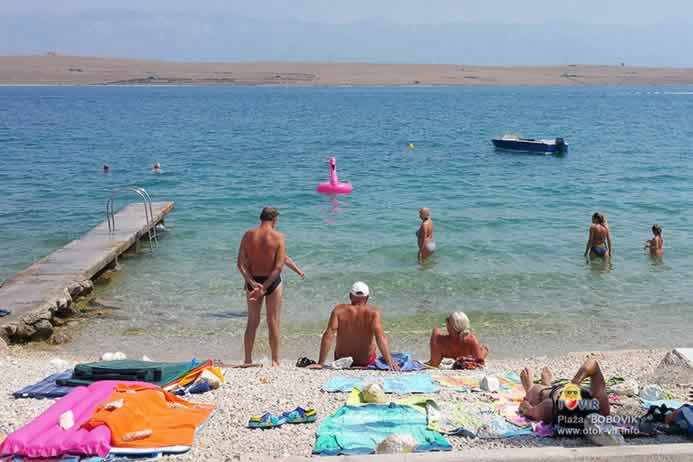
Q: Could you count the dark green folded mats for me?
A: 1